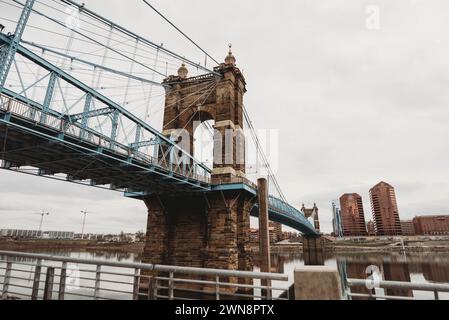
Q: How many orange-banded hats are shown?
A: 0